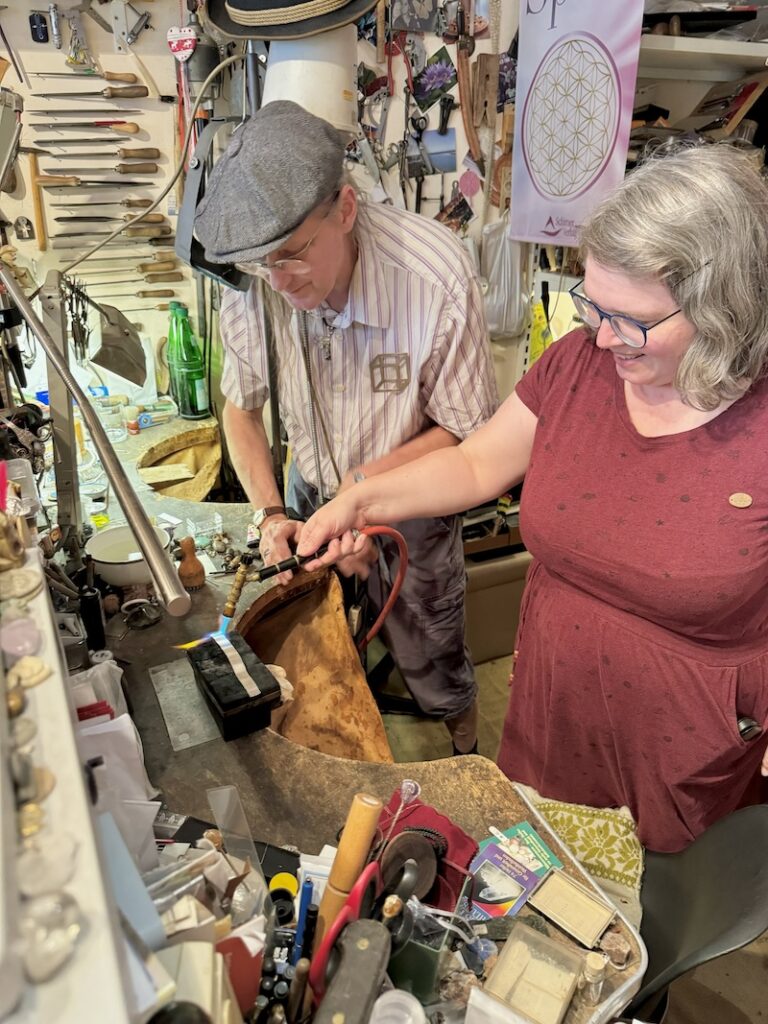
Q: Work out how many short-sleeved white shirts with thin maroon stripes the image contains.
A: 1